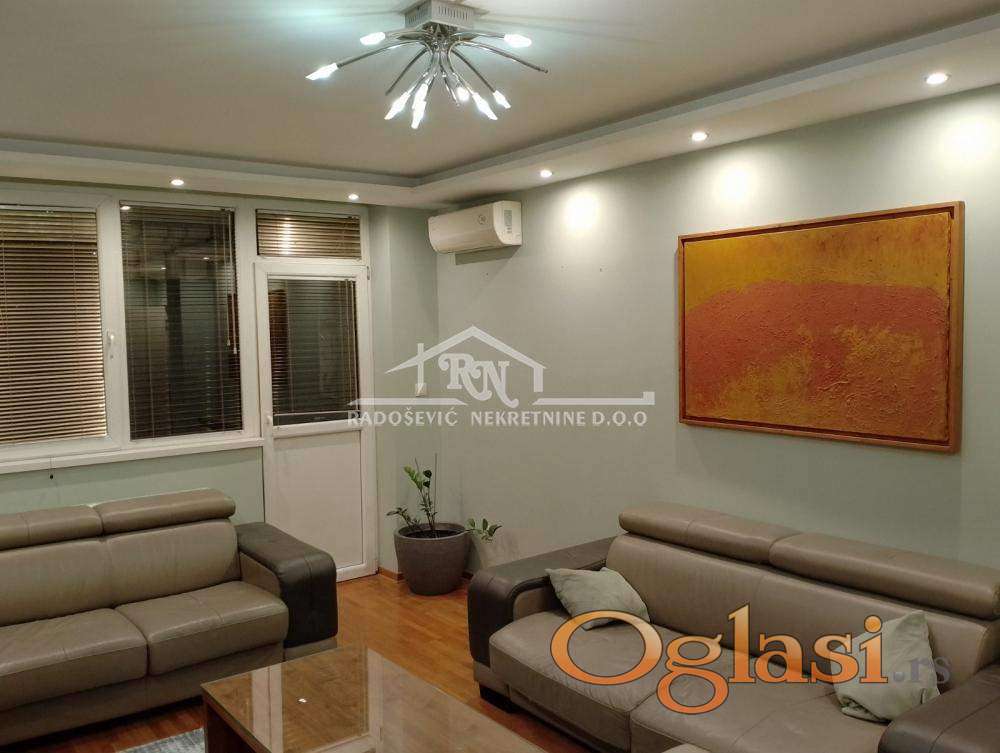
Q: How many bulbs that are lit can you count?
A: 14